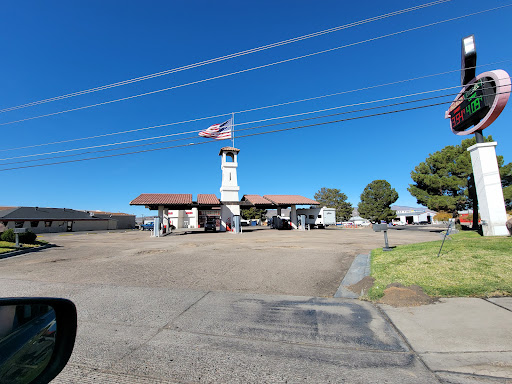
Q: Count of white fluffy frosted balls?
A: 0